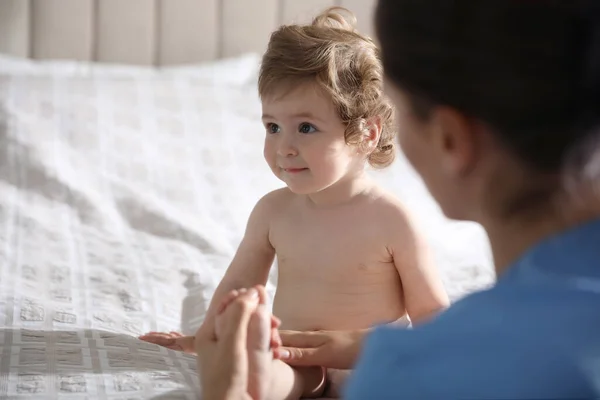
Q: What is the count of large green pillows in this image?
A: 0